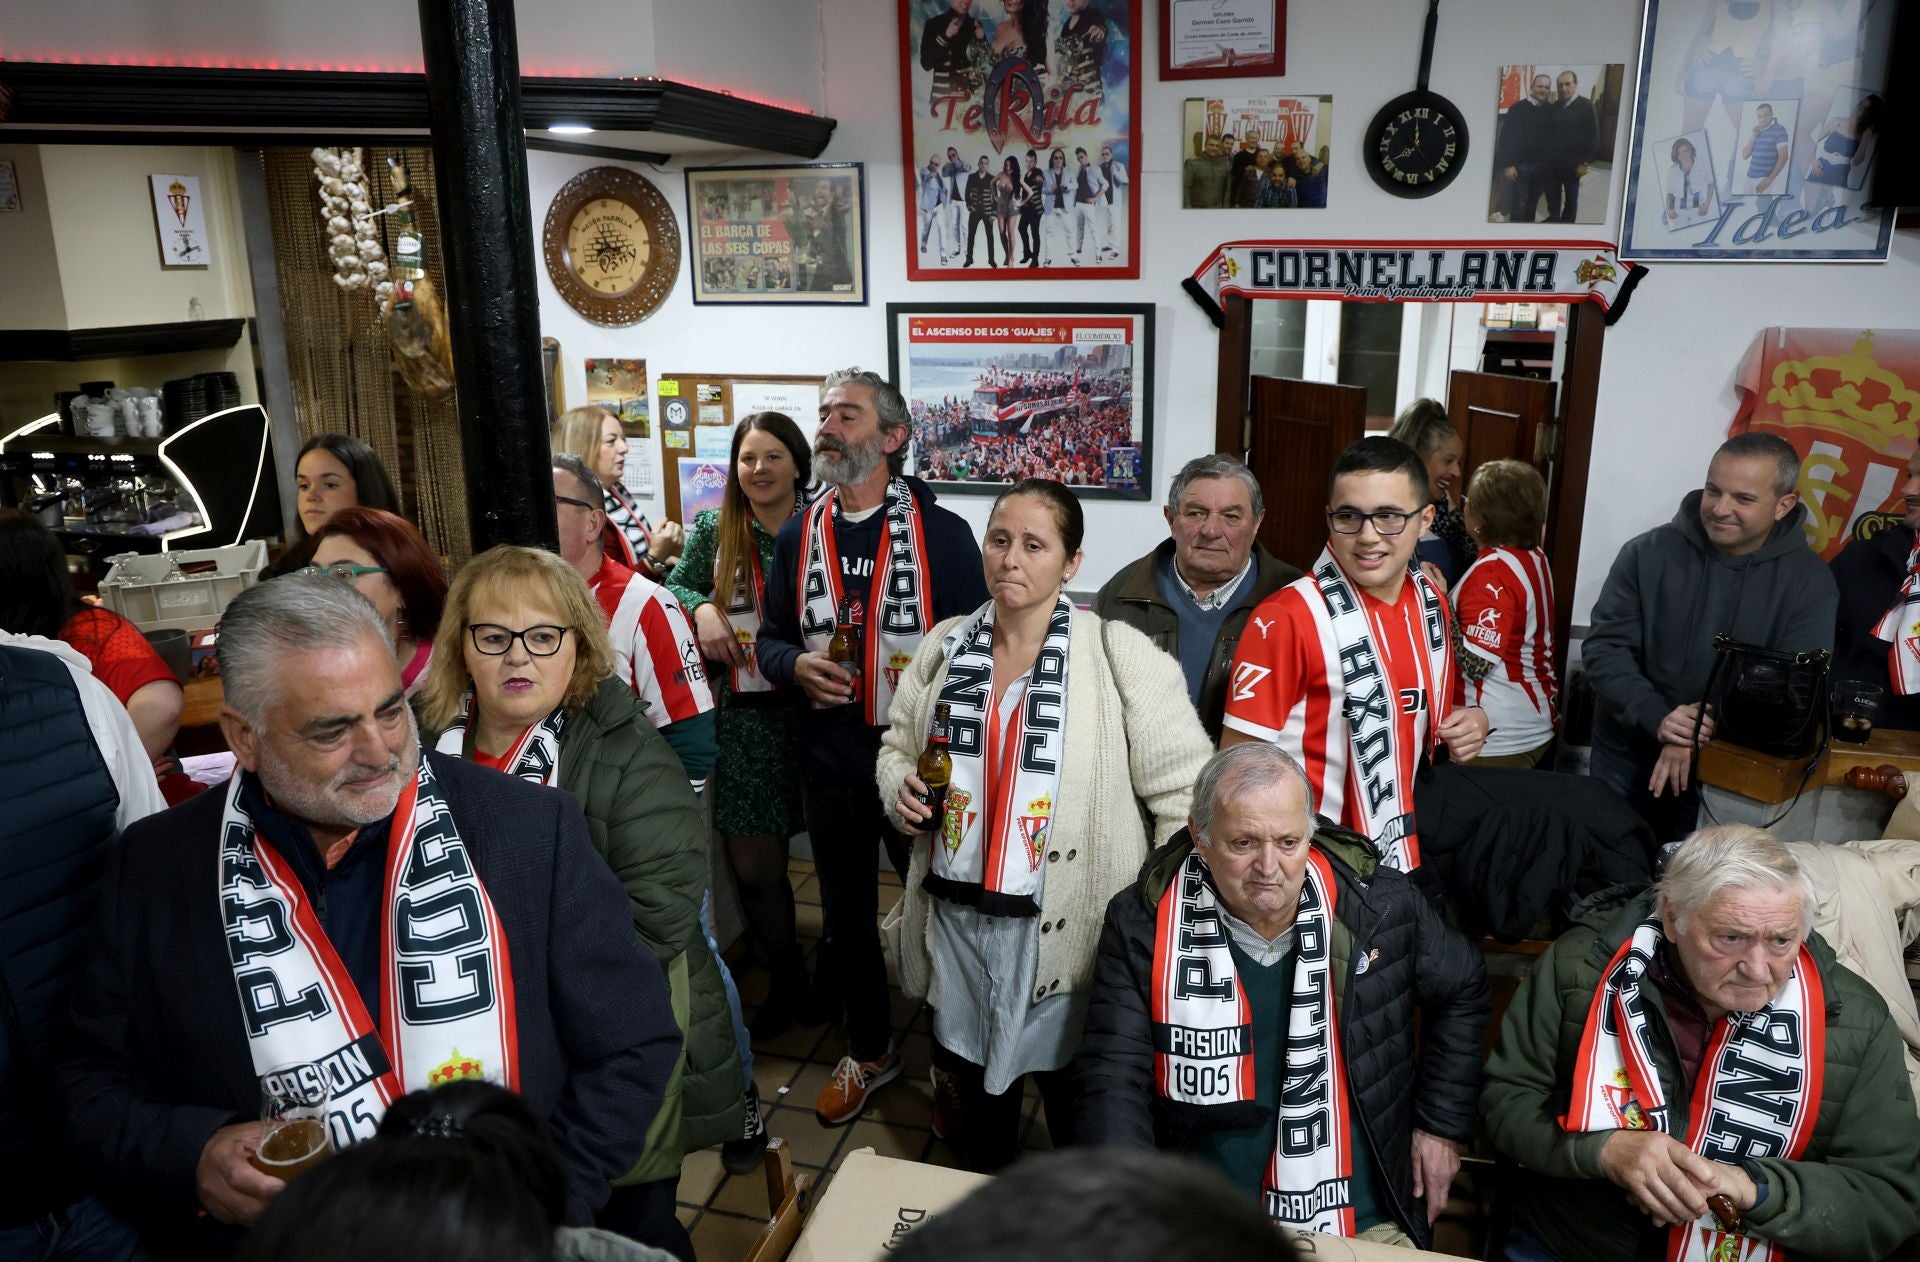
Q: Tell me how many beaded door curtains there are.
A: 1